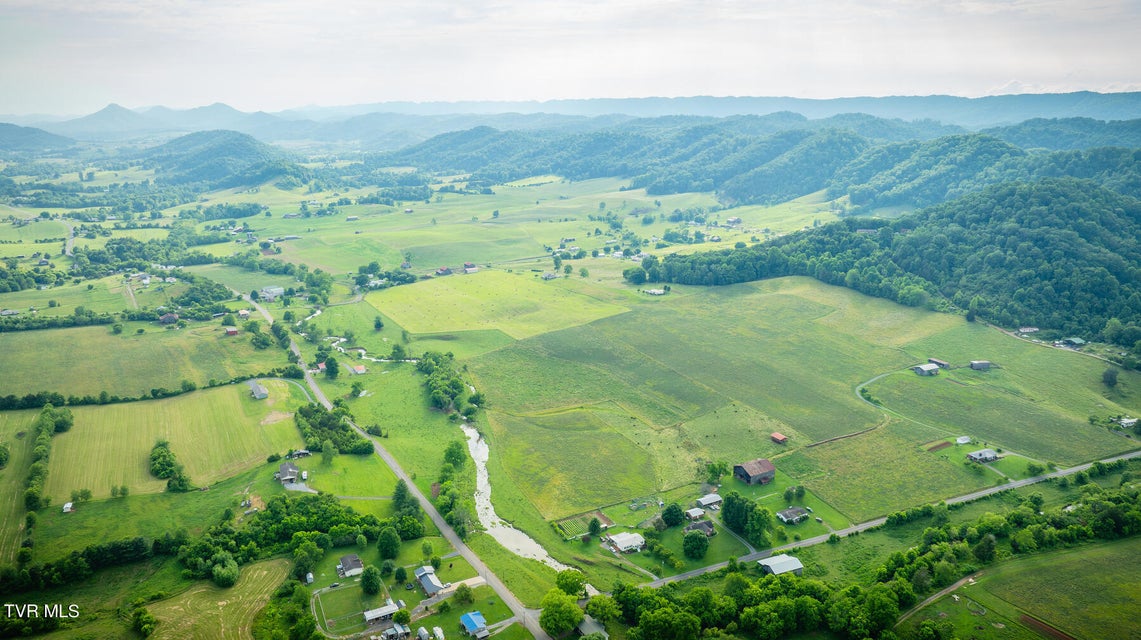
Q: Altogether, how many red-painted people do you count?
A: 0